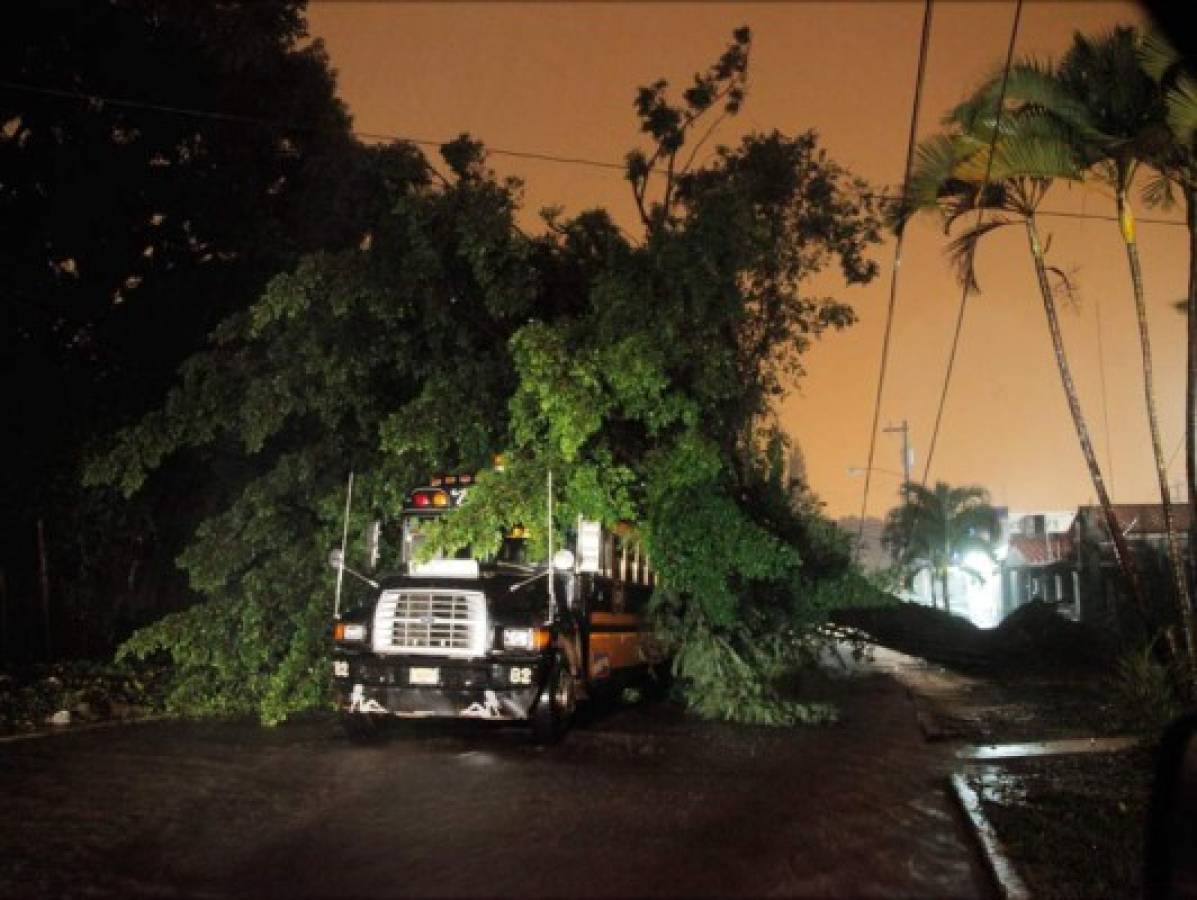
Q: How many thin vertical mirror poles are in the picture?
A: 2